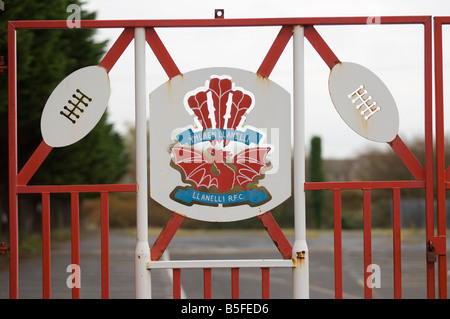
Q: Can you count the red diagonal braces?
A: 8